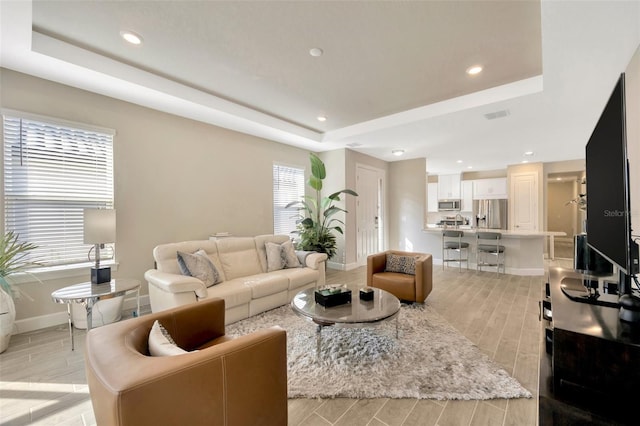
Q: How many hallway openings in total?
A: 1